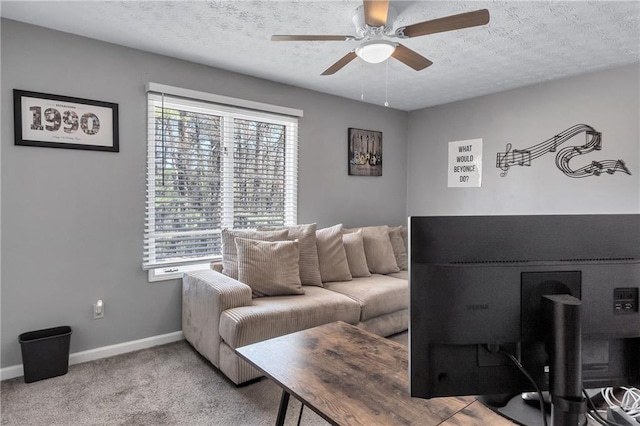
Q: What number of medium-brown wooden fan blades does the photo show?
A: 5